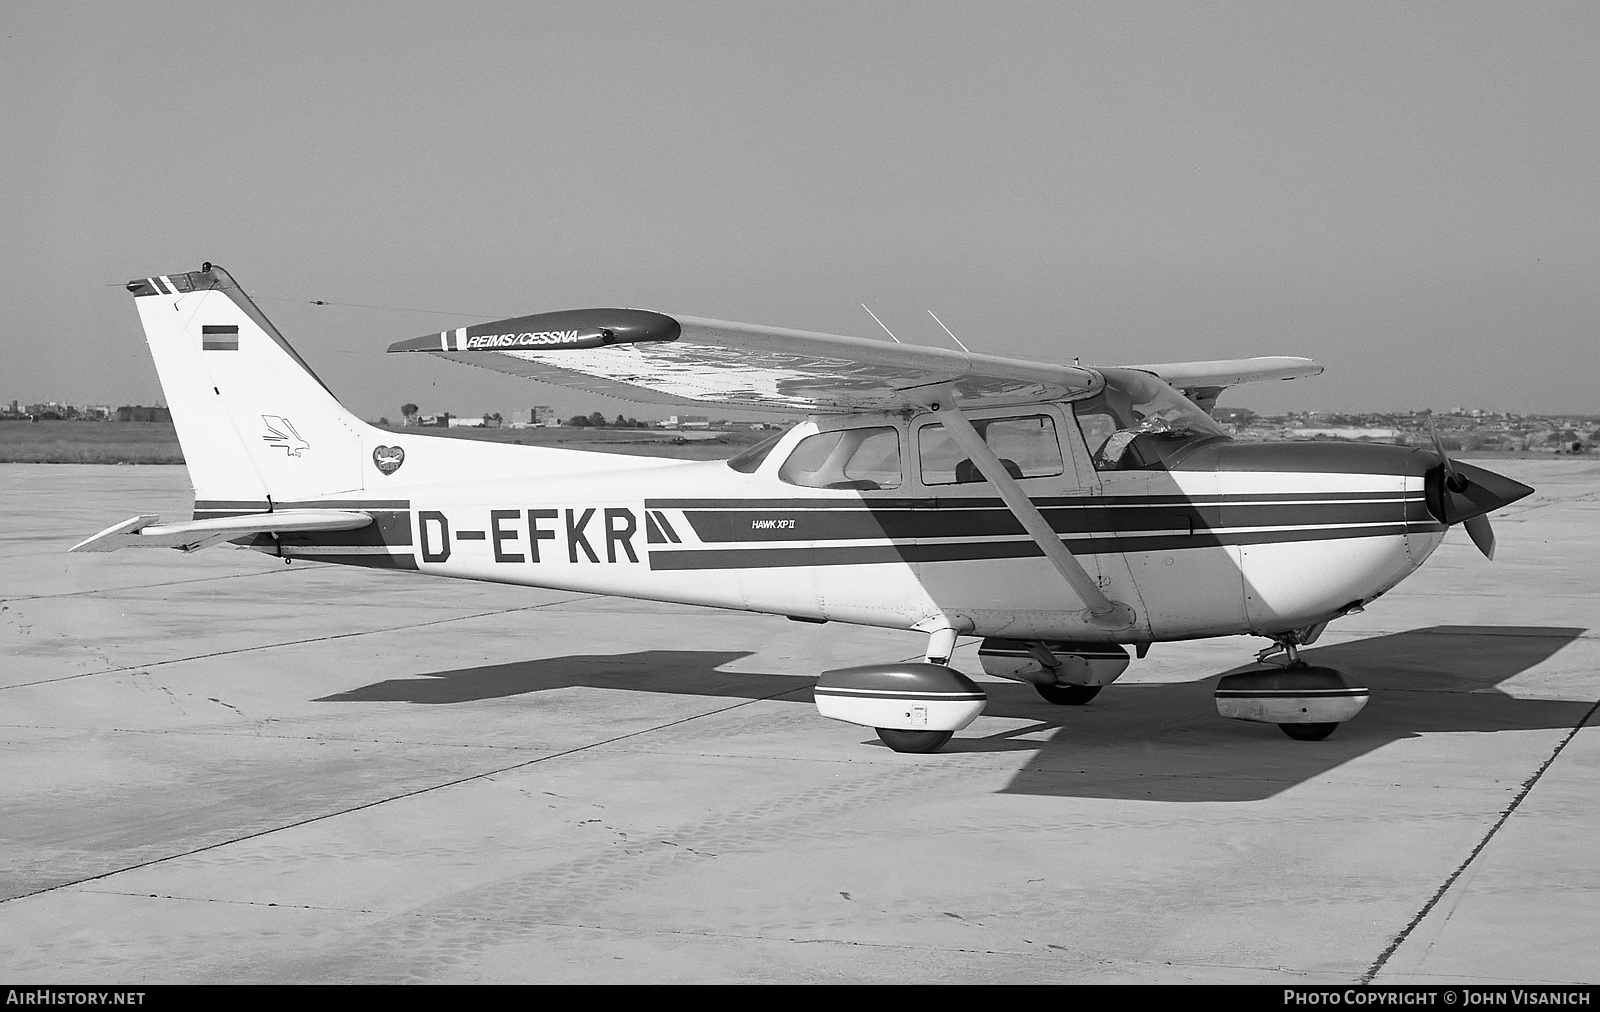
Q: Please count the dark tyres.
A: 3